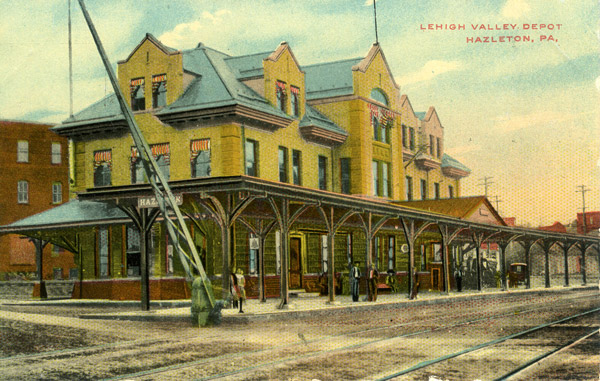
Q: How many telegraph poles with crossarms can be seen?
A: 3